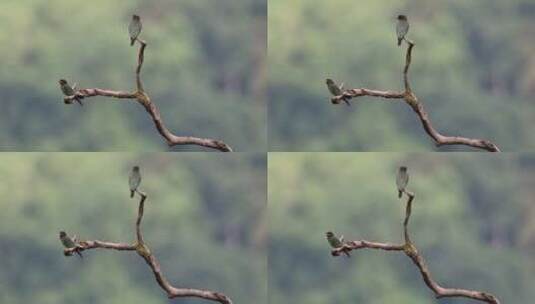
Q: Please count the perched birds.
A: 8